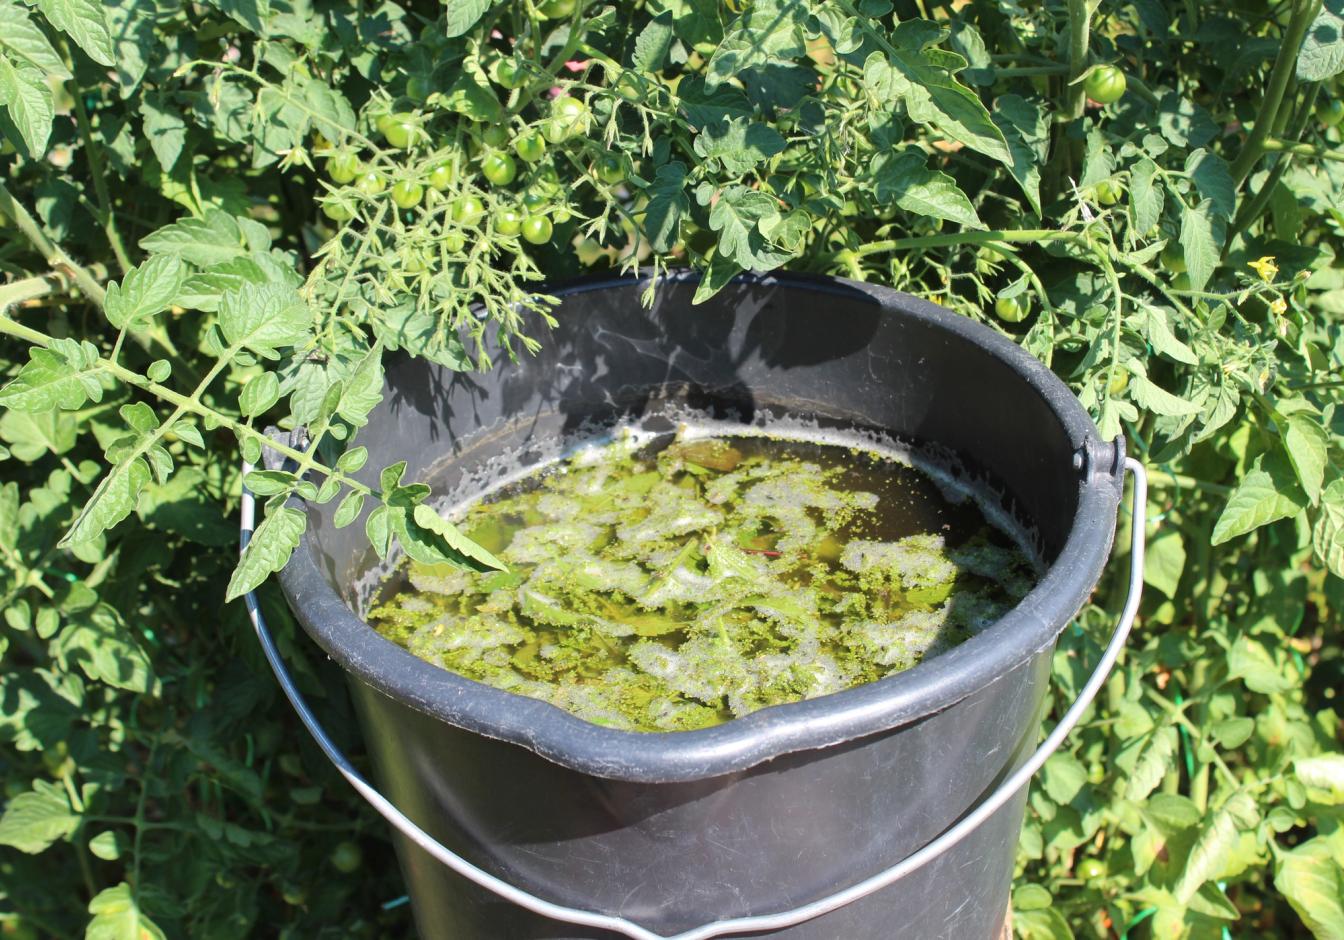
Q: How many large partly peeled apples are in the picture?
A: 0